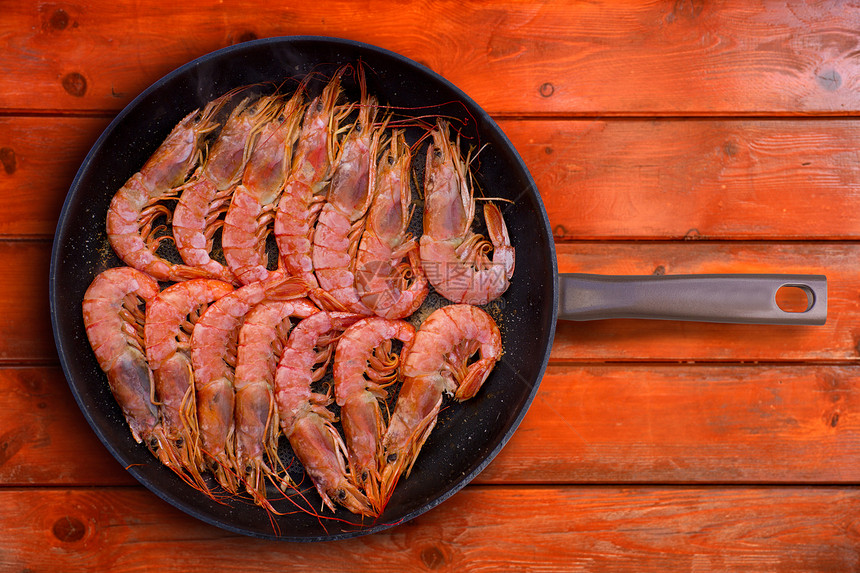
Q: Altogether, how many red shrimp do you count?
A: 14